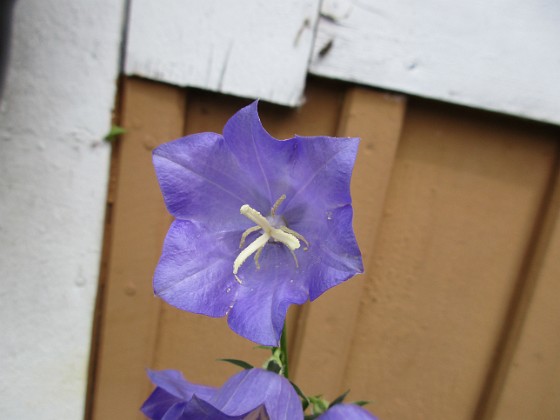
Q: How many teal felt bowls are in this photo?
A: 0